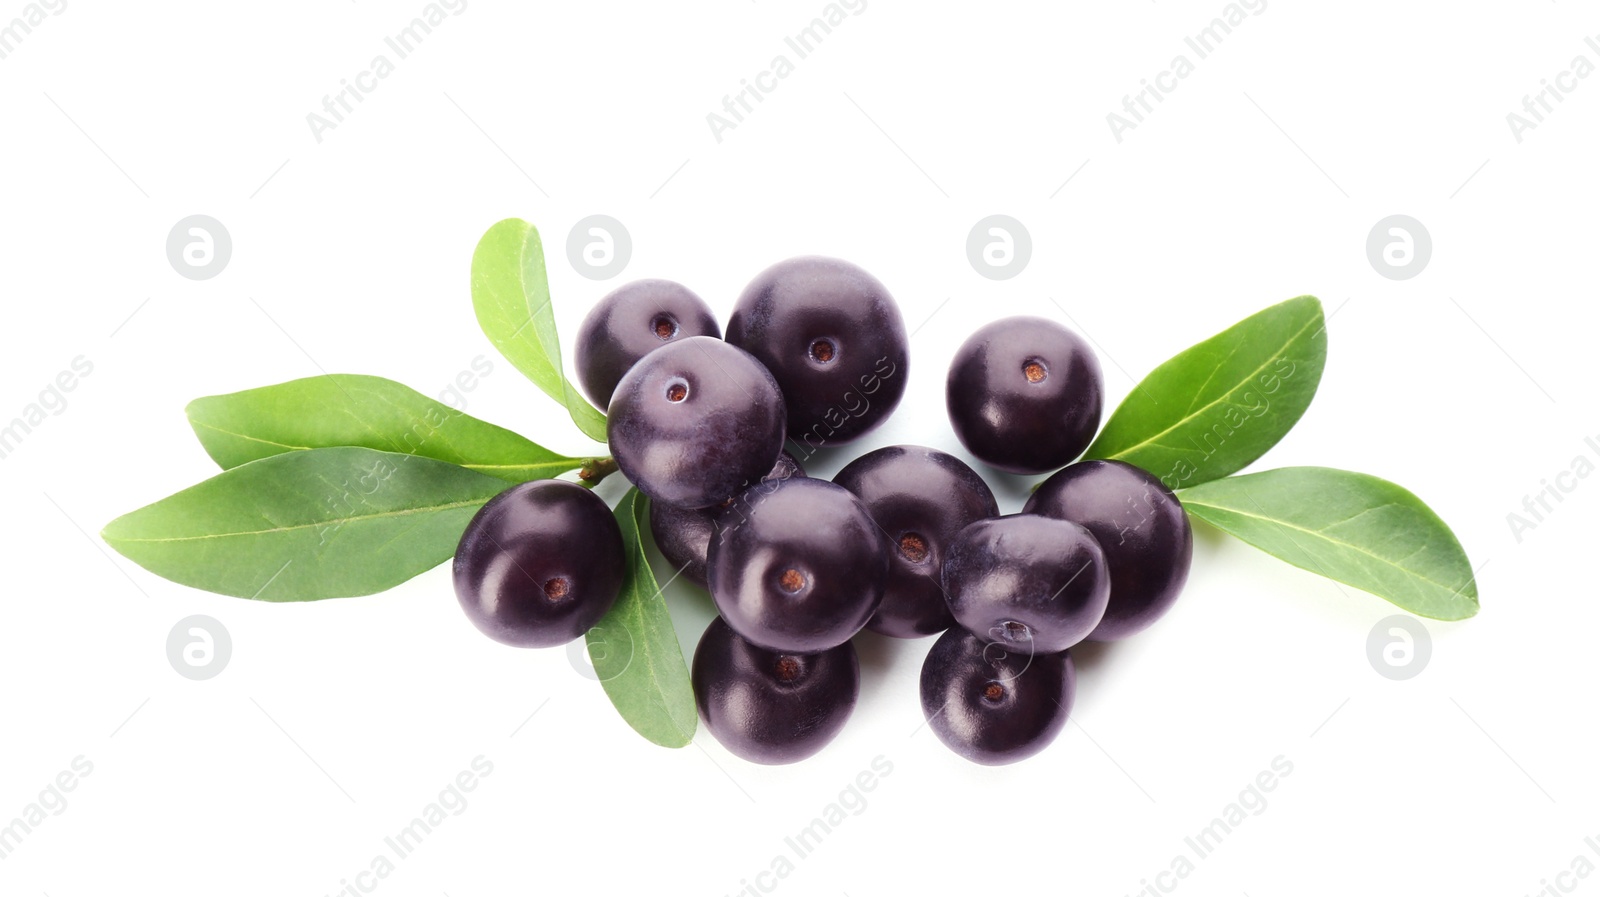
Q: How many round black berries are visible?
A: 12